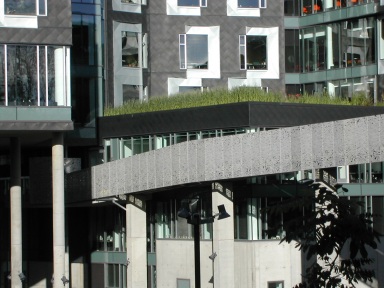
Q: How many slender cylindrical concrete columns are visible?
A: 2